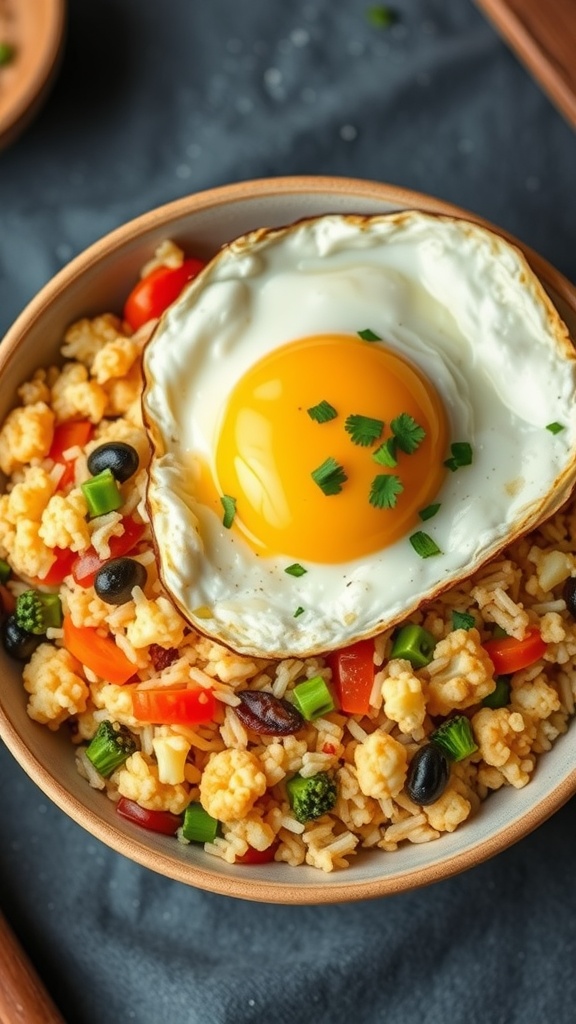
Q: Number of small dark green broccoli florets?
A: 4